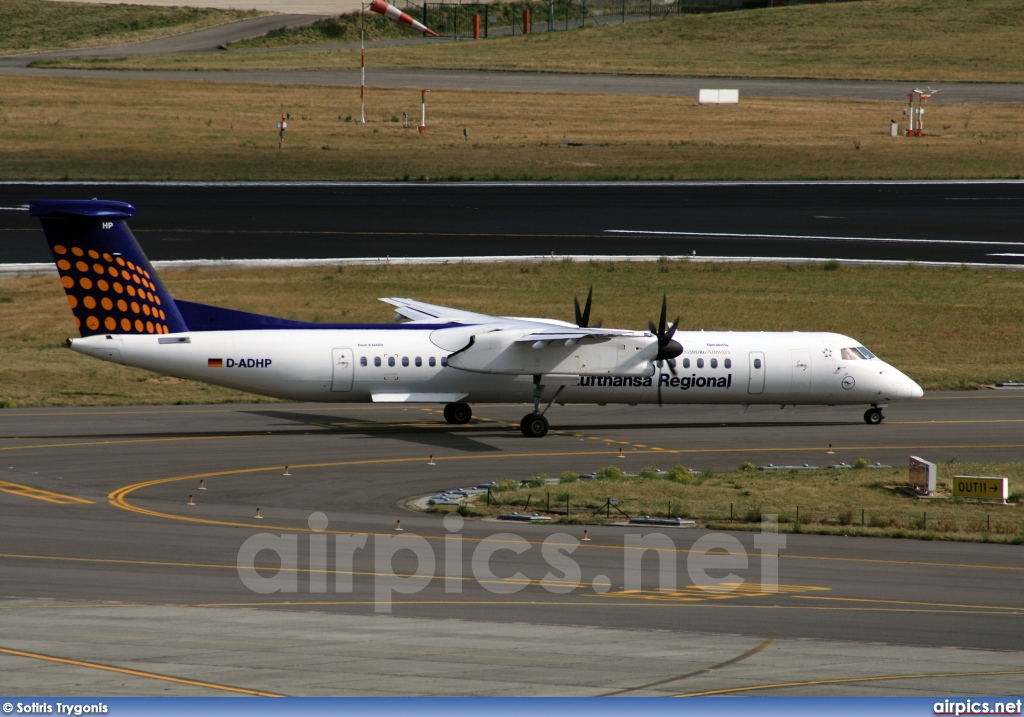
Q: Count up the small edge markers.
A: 9